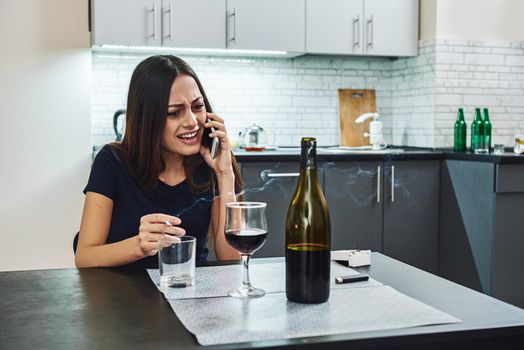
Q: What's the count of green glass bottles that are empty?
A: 3